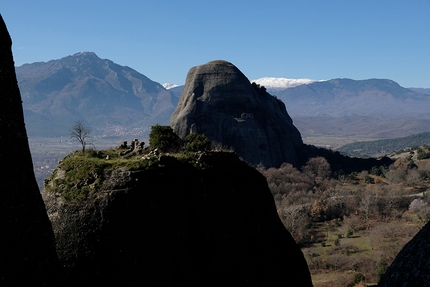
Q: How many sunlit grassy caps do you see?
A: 1